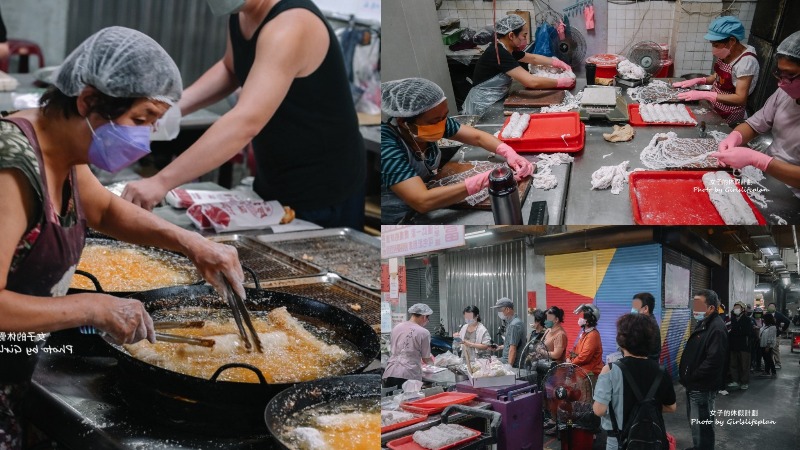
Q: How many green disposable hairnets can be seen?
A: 0